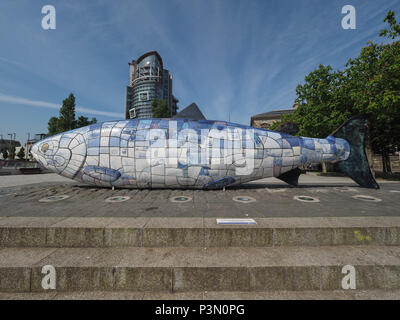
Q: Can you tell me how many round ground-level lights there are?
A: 6